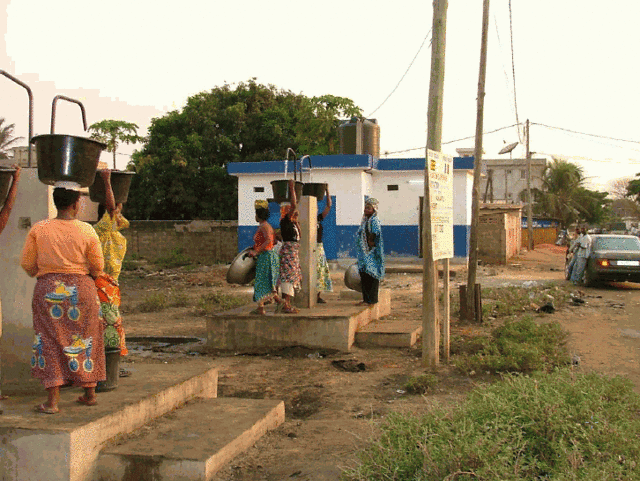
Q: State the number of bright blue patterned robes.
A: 1